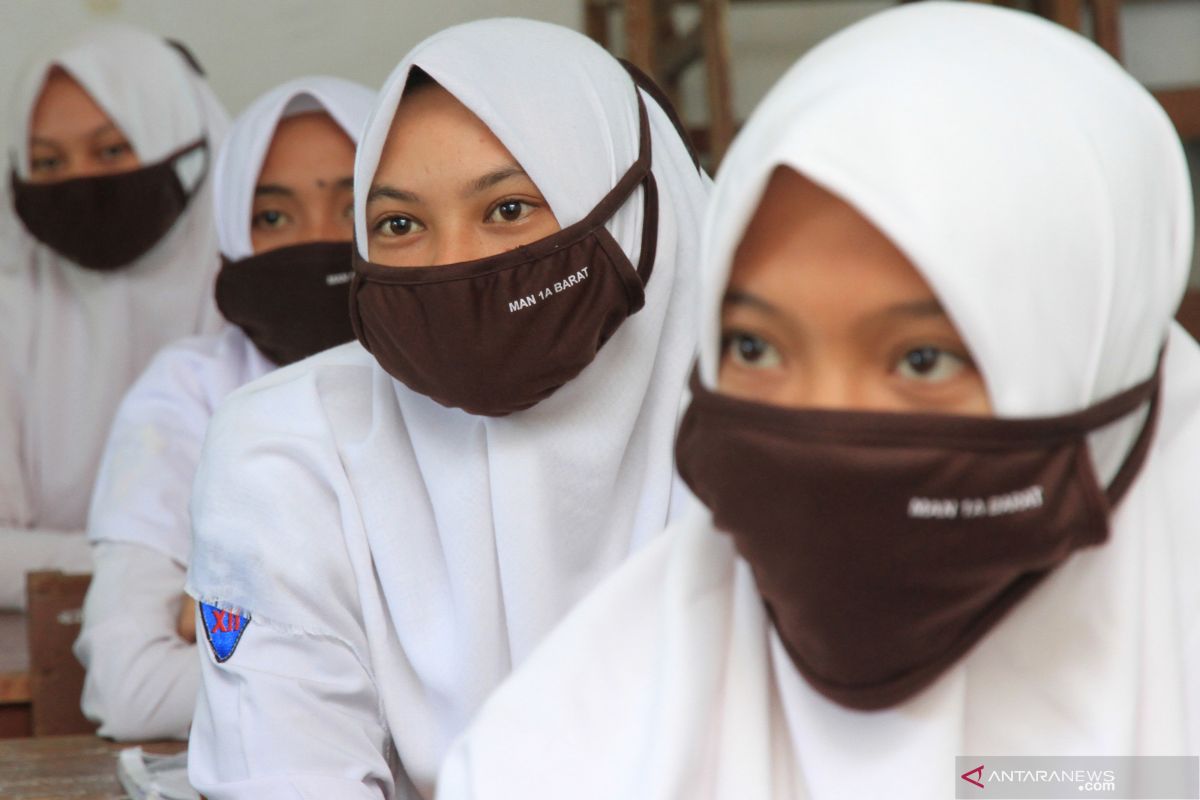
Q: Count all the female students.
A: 4